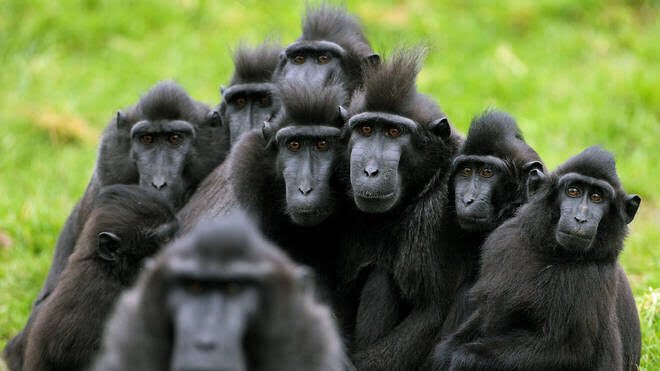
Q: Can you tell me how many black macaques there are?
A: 9